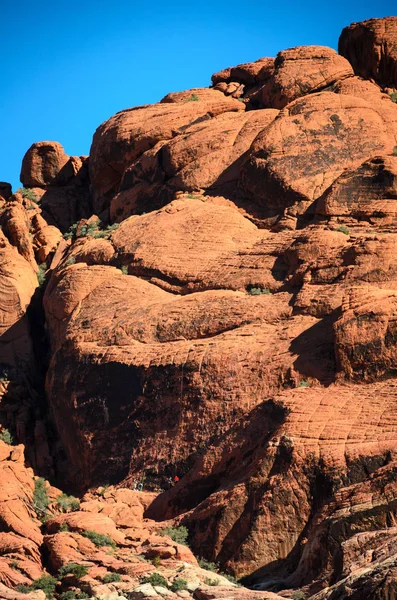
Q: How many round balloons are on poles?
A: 0